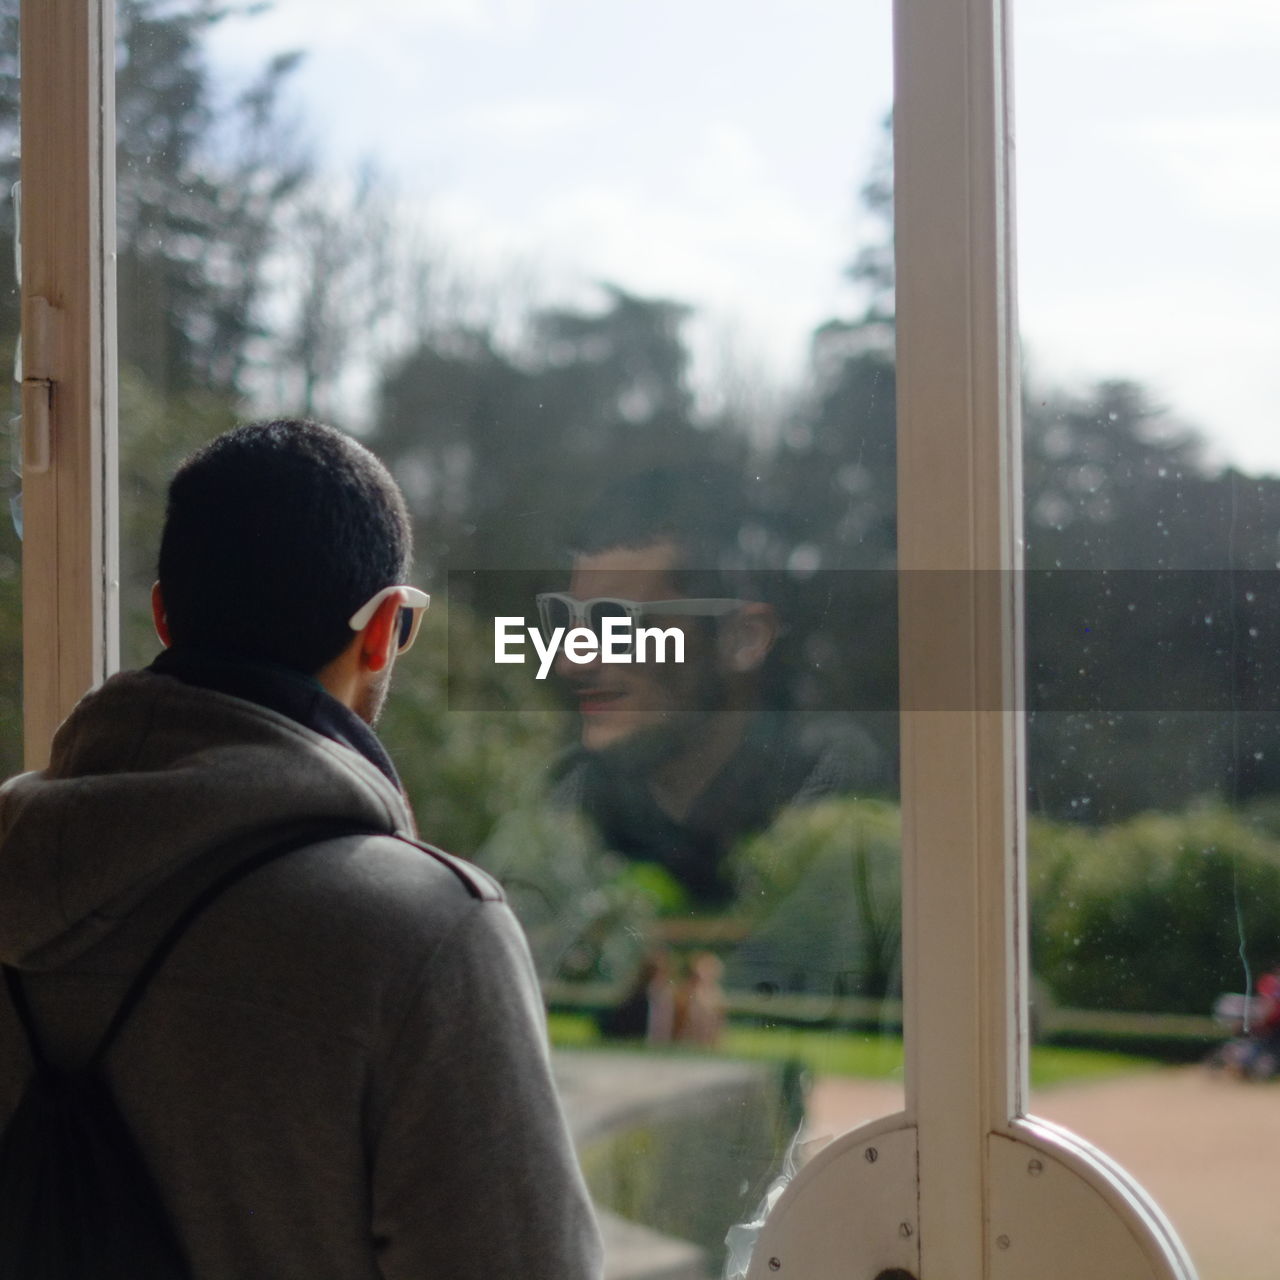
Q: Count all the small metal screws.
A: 5